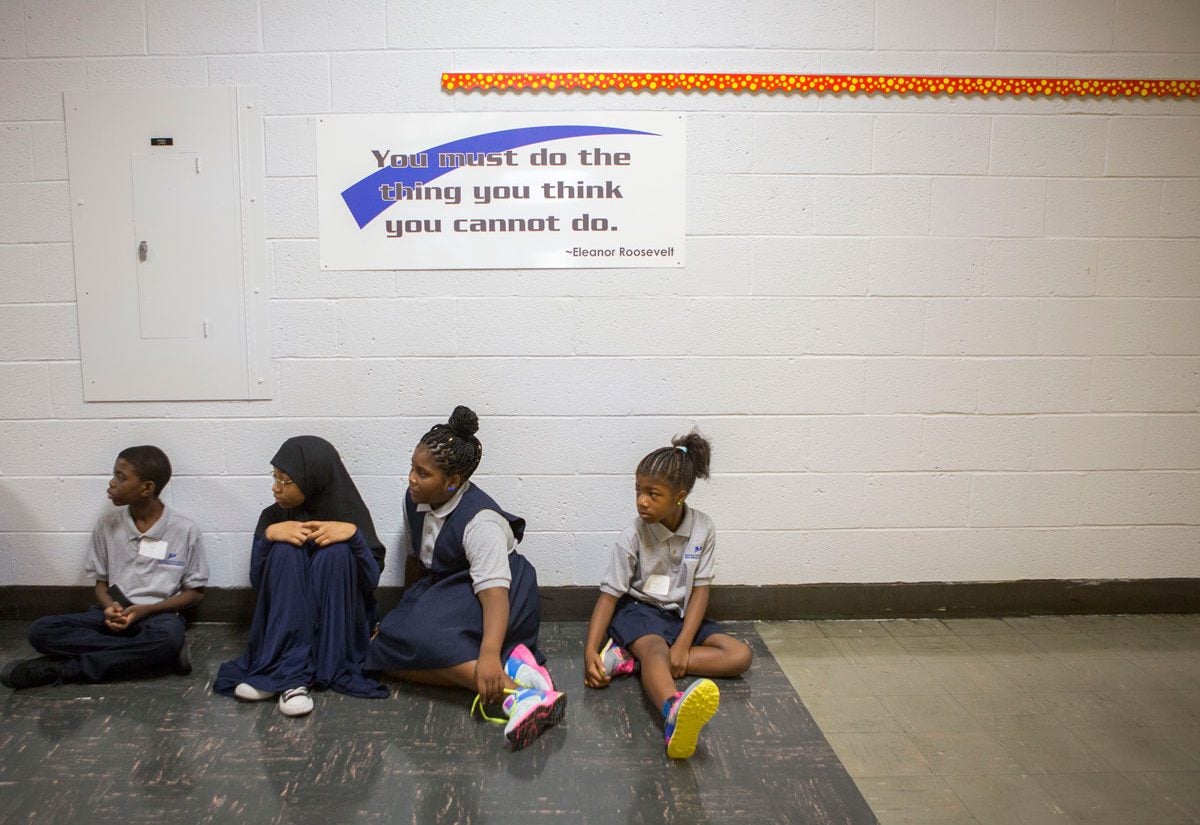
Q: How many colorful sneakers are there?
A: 4